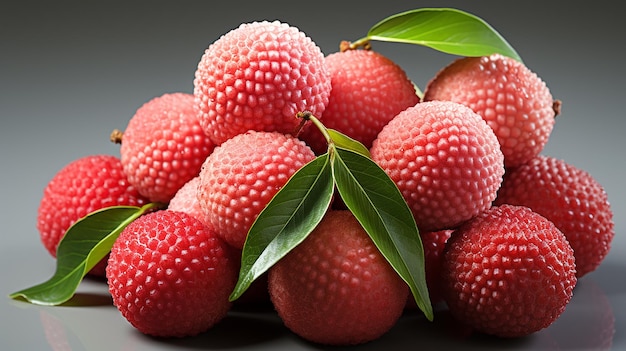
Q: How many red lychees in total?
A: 13